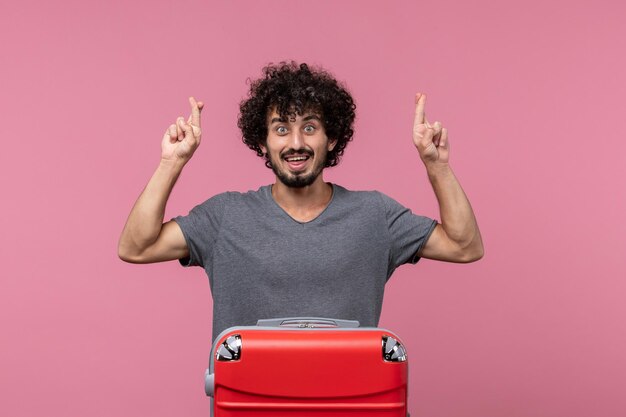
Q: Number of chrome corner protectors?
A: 2